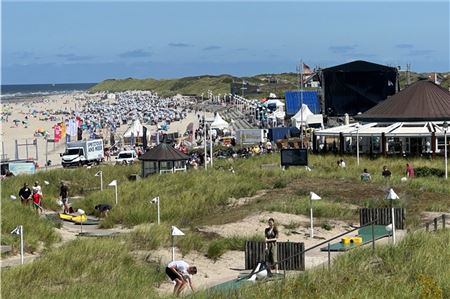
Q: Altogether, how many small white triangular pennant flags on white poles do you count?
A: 7